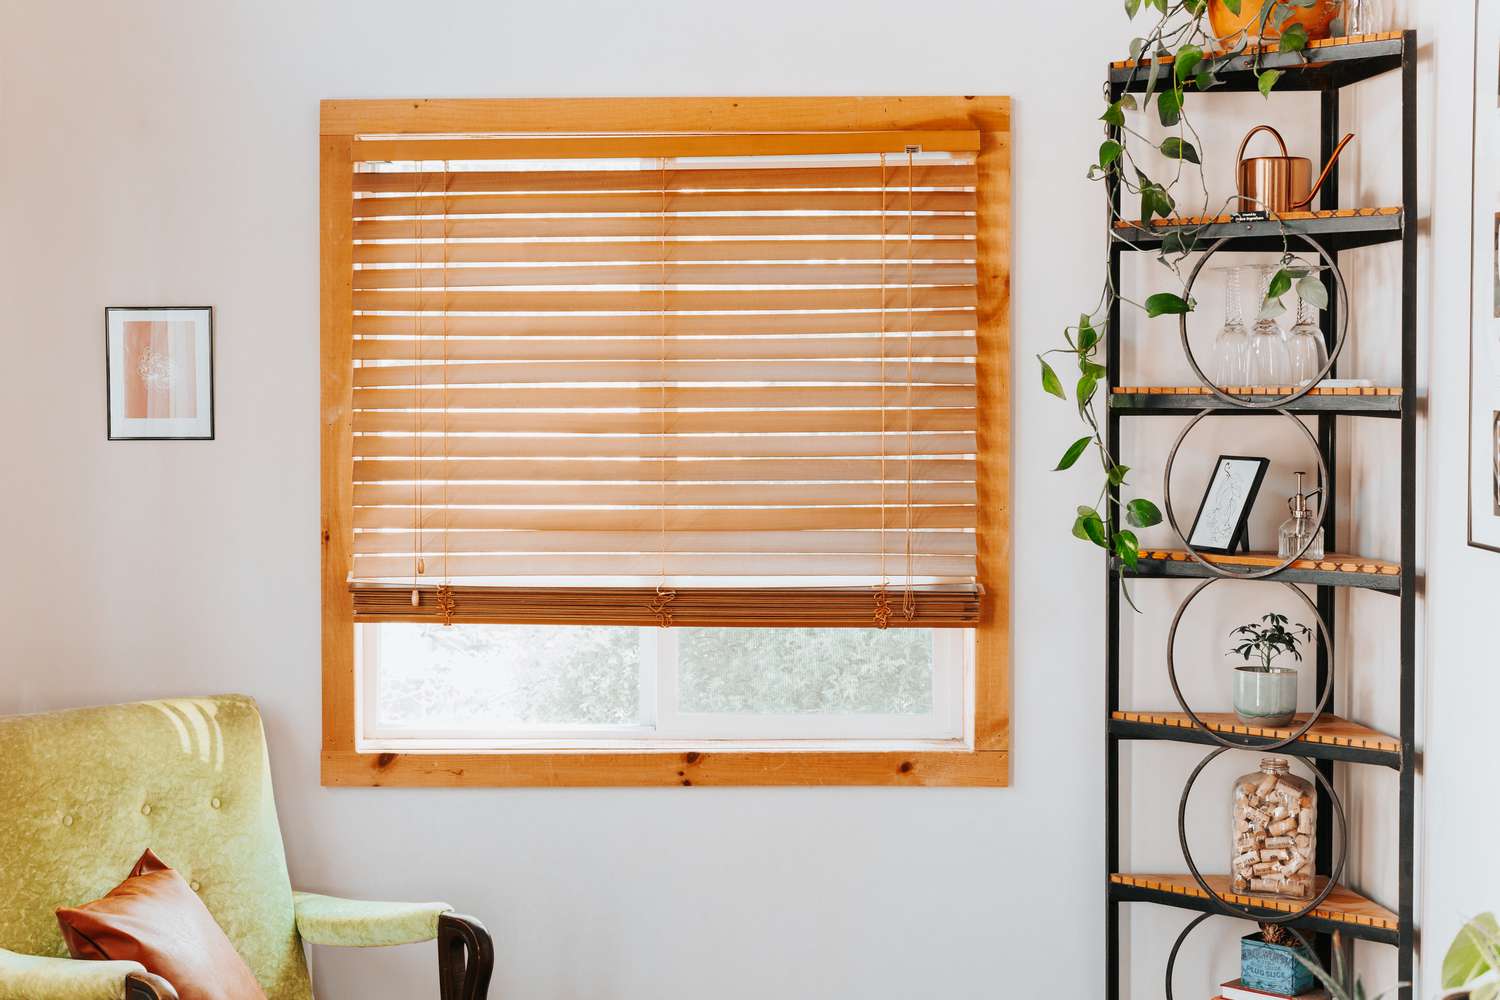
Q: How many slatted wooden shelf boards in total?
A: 6